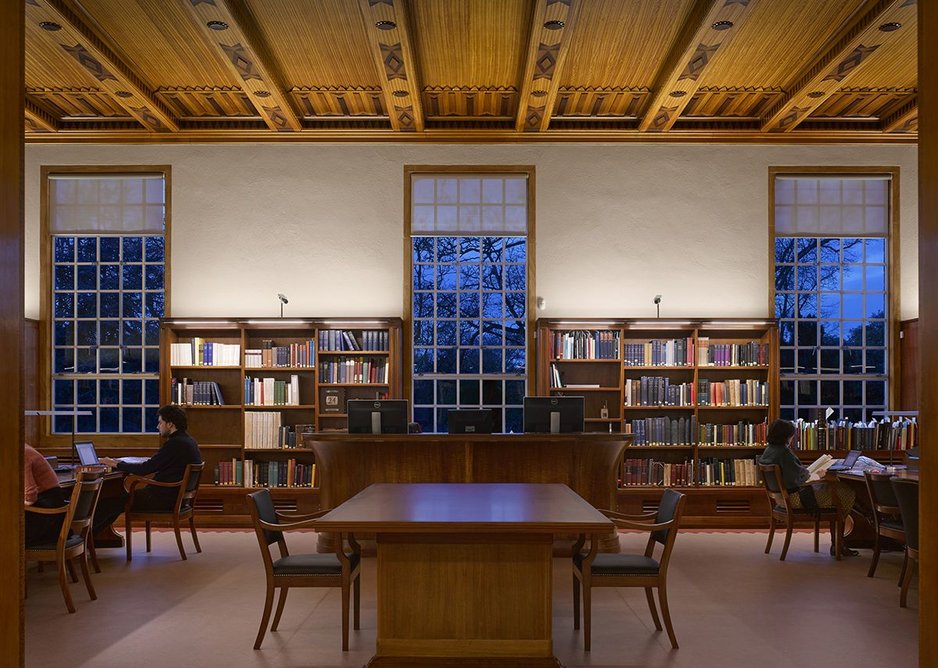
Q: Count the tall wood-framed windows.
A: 3